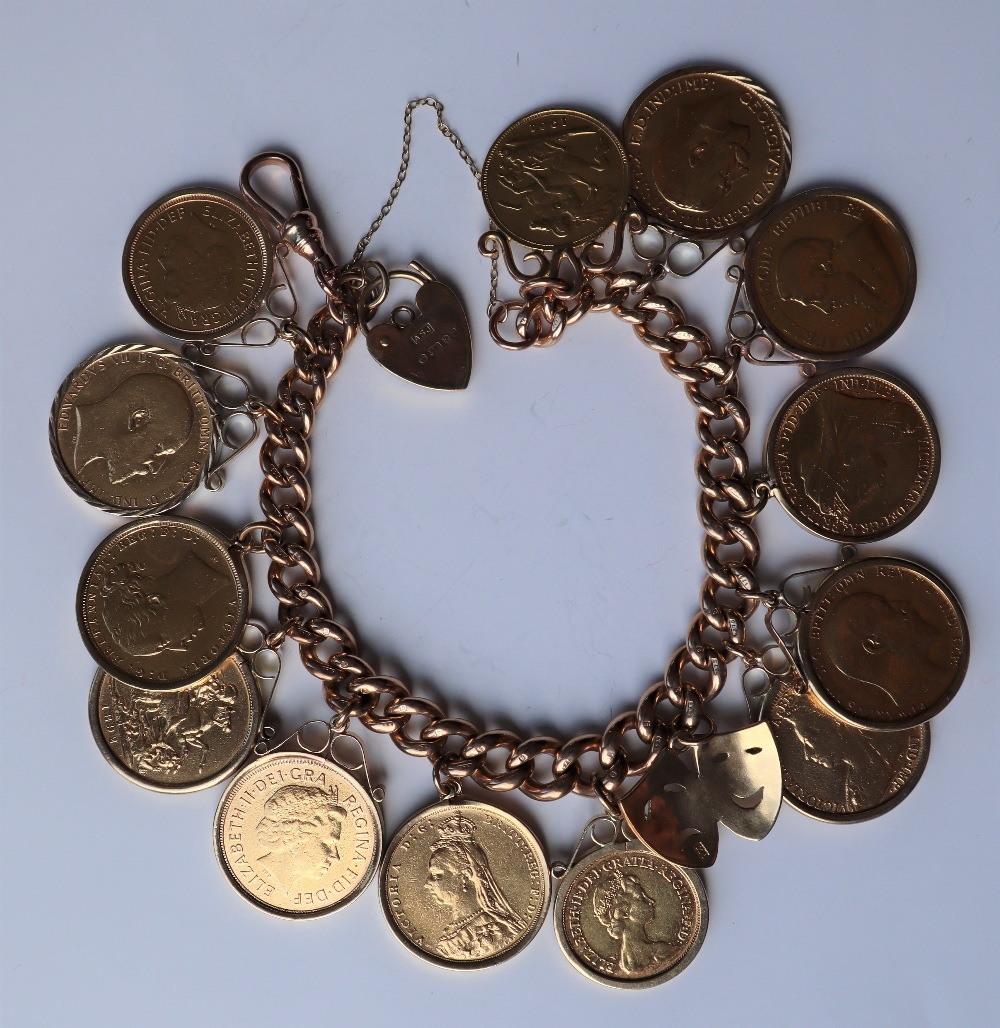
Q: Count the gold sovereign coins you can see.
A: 13